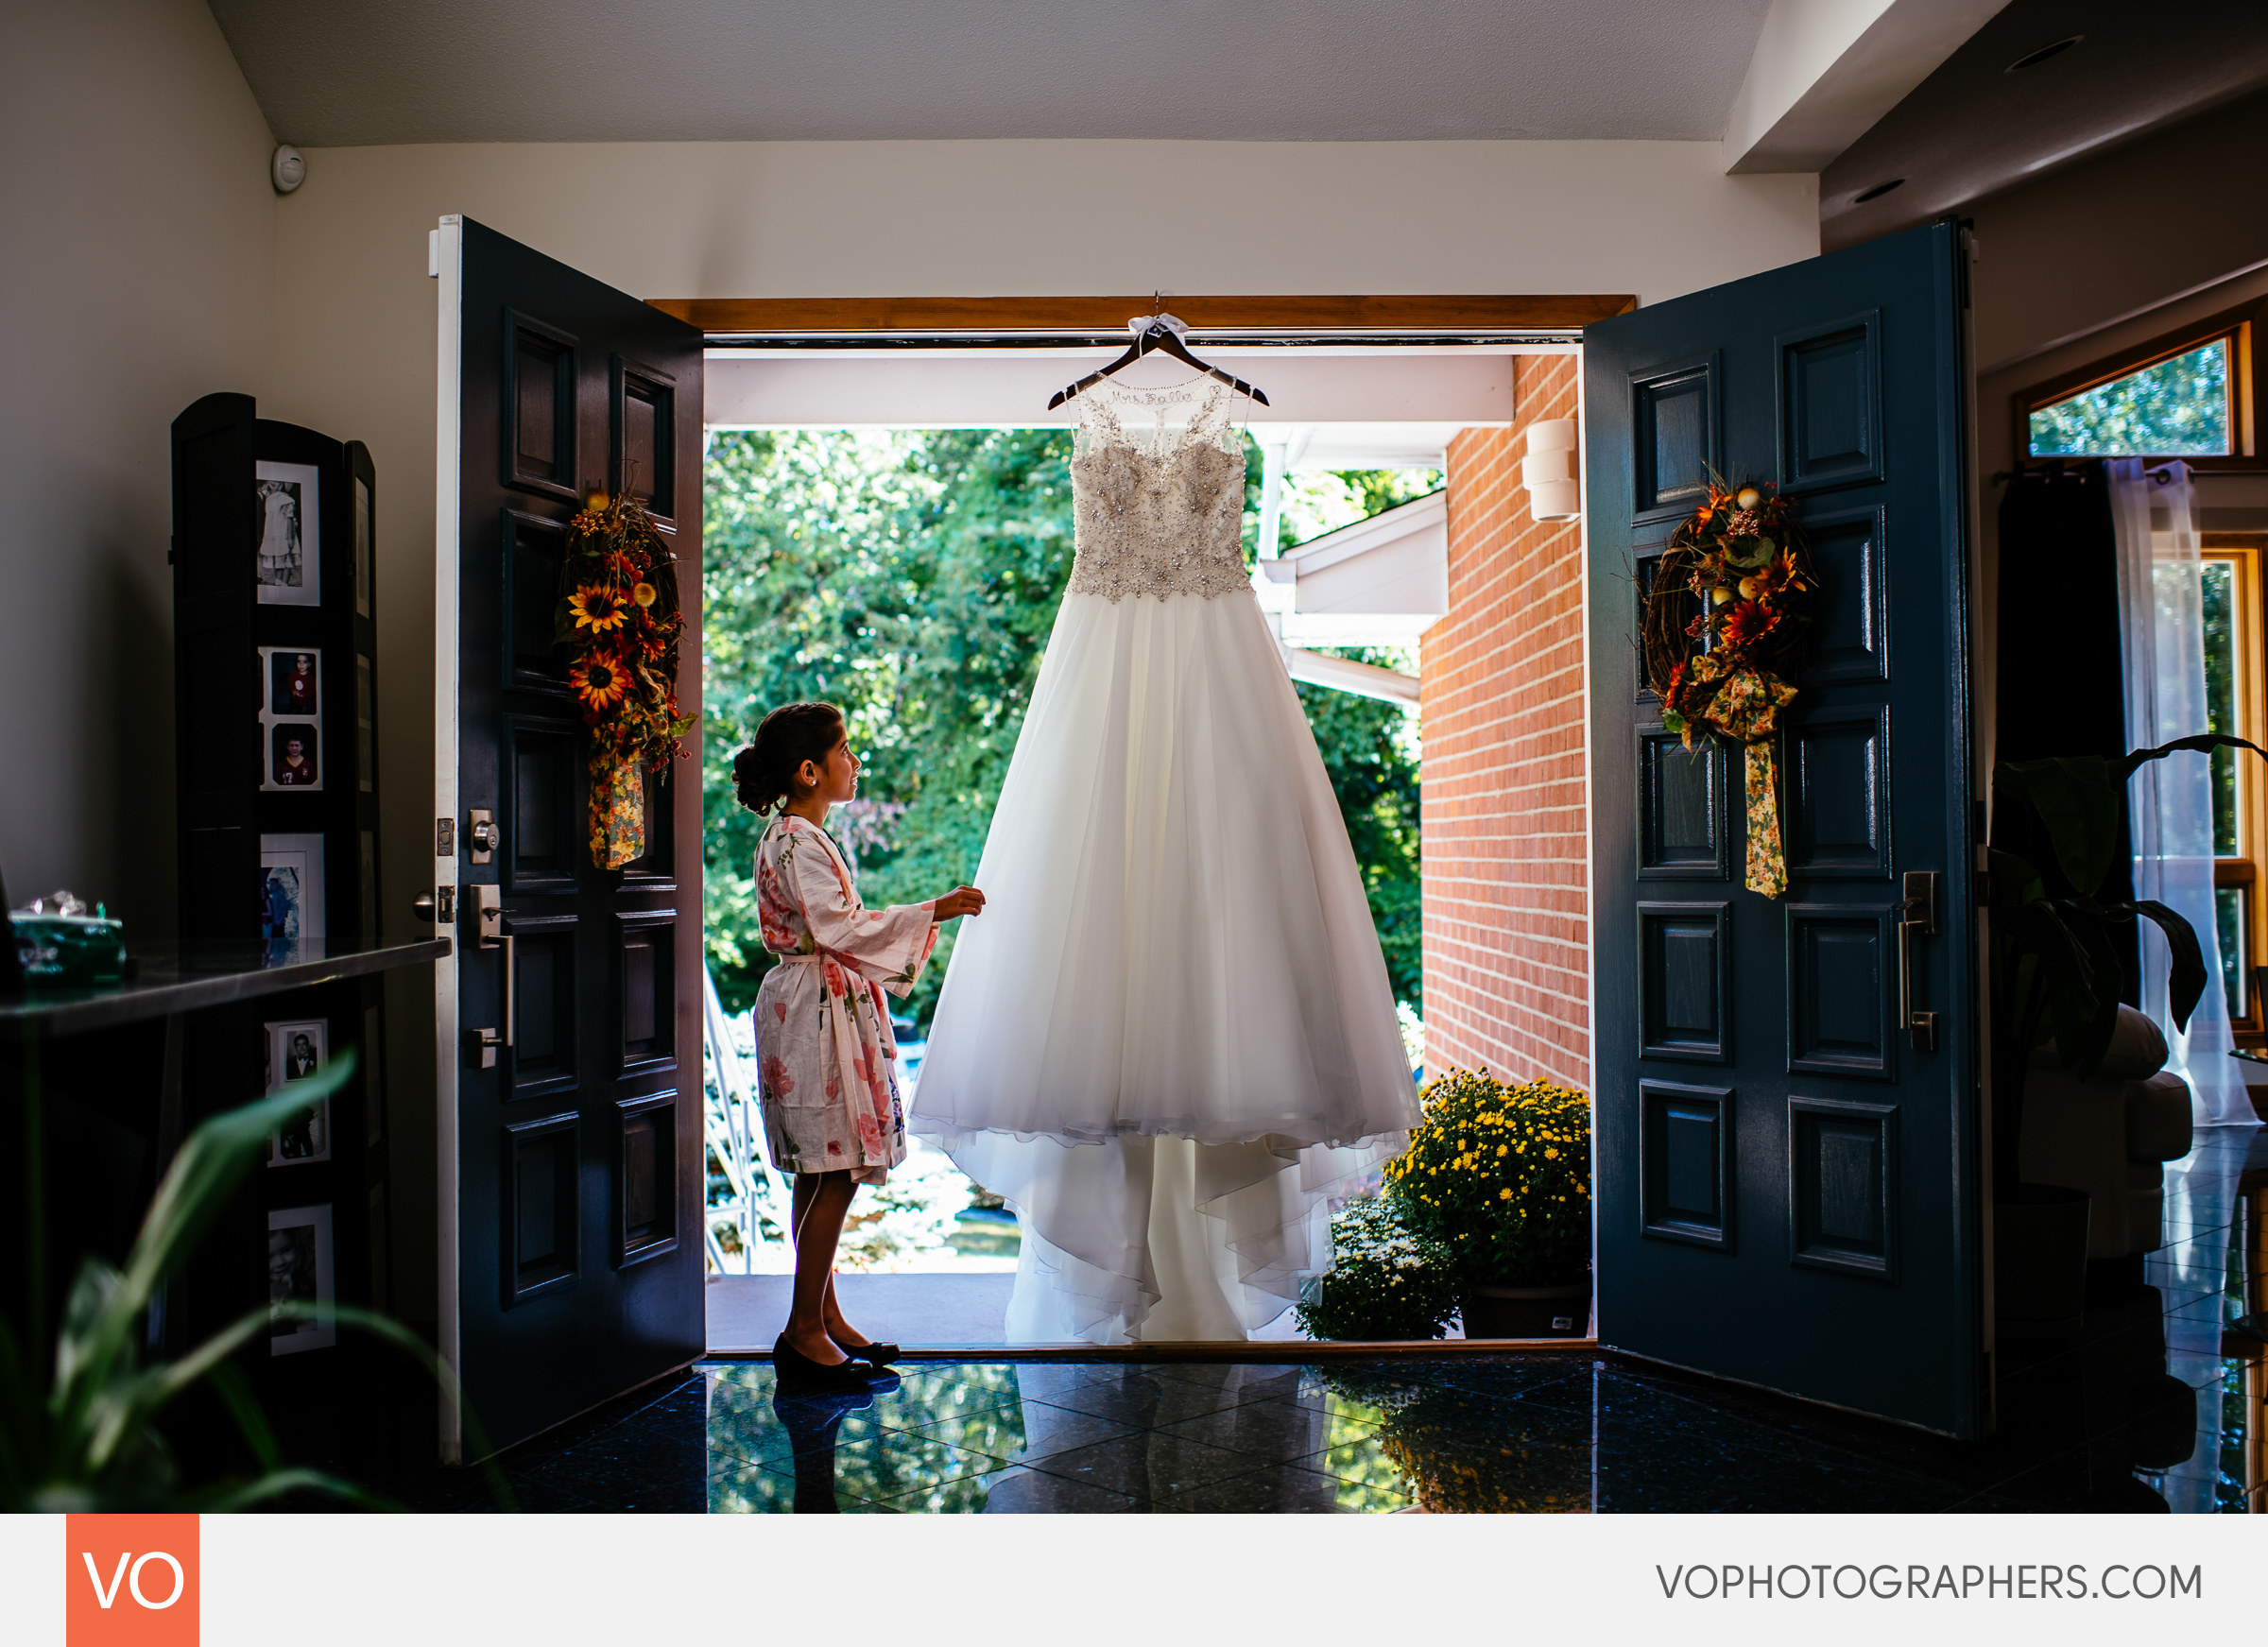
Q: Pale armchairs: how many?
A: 1